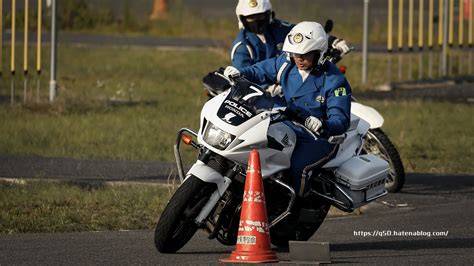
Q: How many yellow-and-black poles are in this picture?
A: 13